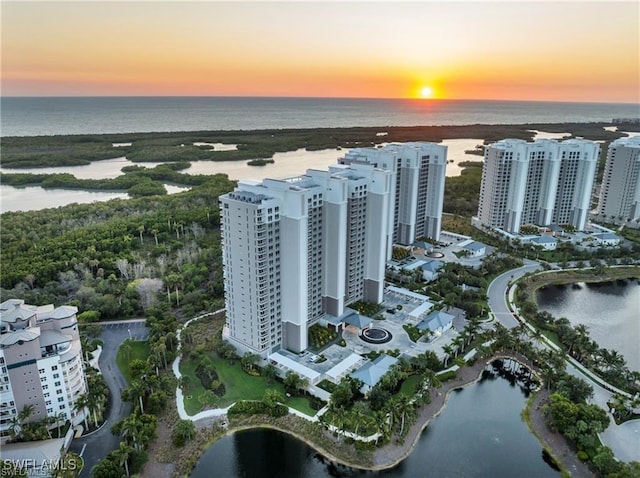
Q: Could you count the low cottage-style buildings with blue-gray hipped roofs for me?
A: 6